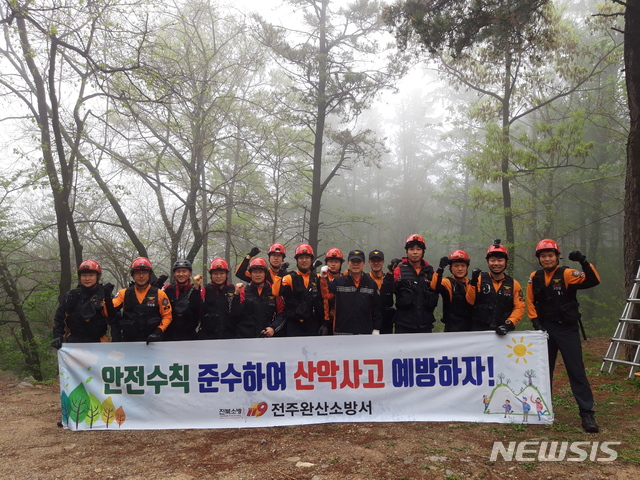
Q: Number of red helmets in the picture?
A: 11